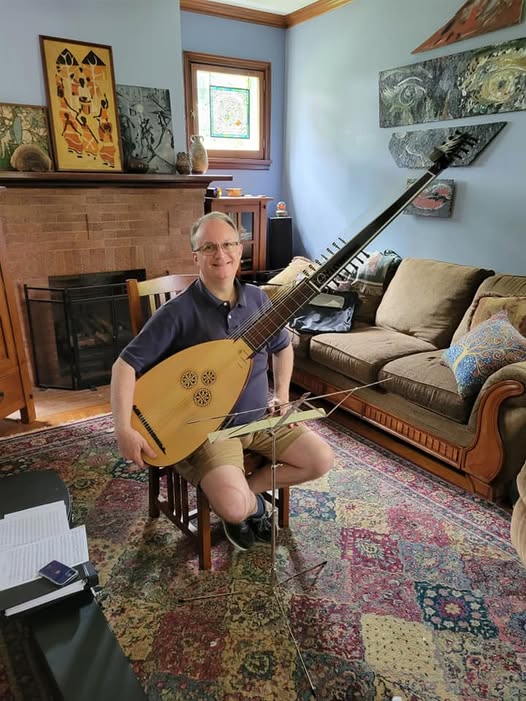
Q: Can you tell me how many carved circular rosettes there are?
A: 3